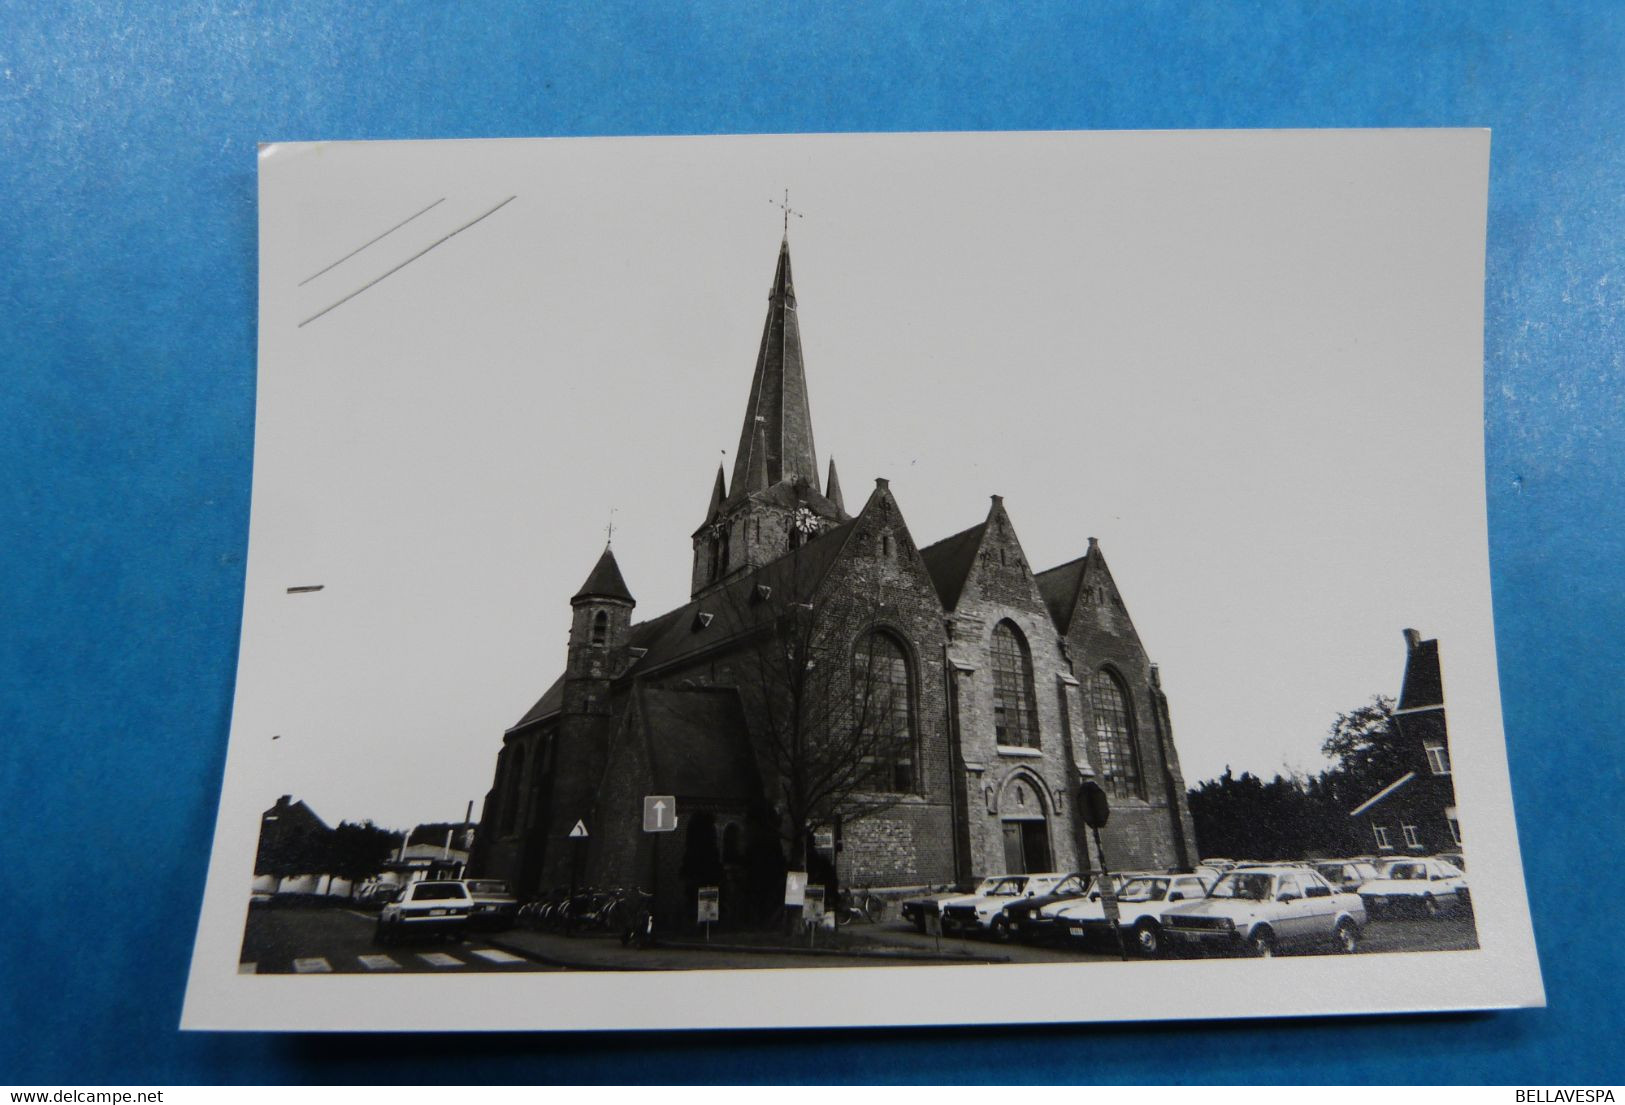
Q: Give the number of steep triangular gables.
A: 3